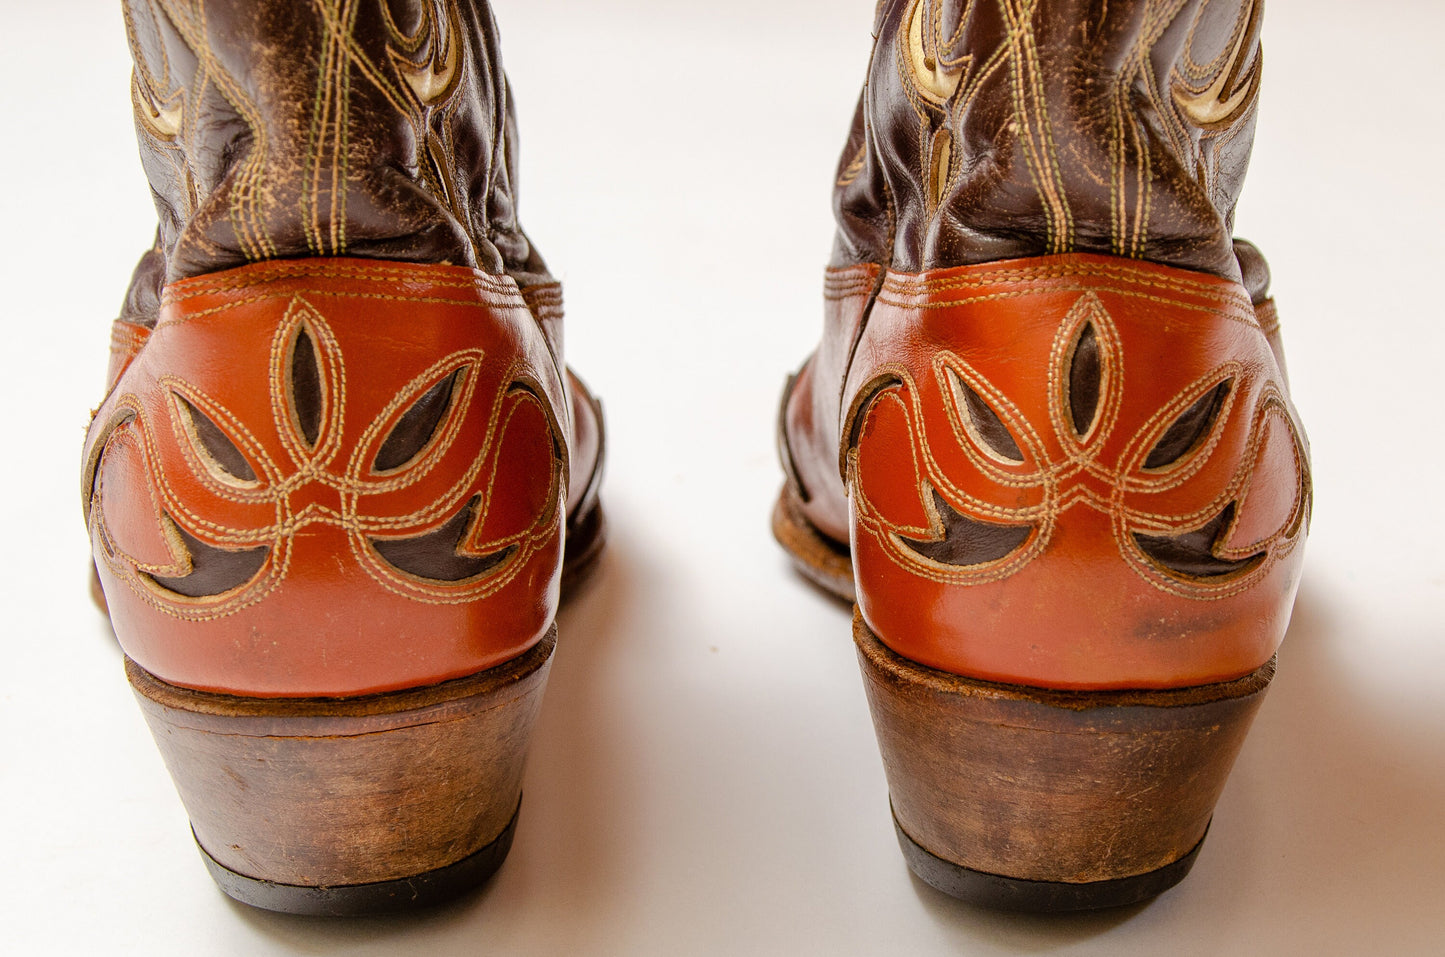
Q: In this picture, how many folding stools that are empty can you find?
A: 0